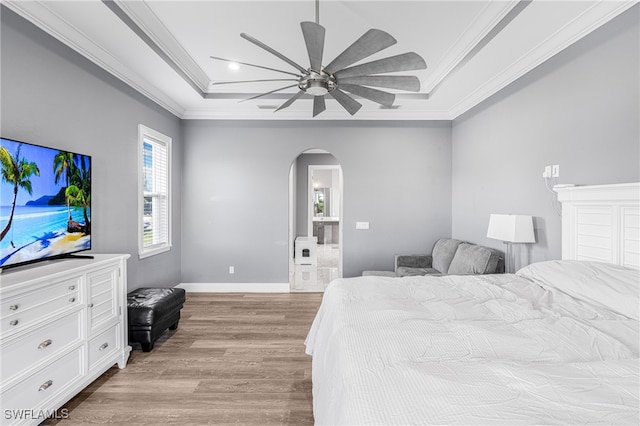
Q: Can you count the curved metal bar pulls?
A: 3